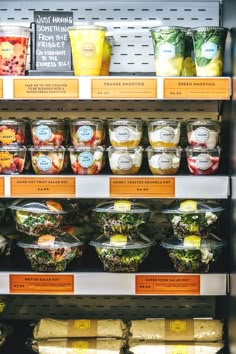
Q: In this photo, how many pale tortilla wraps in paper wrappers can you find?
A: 4